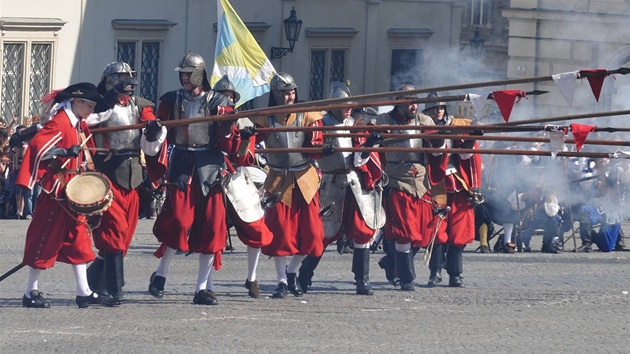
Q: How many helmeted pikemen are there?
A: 7